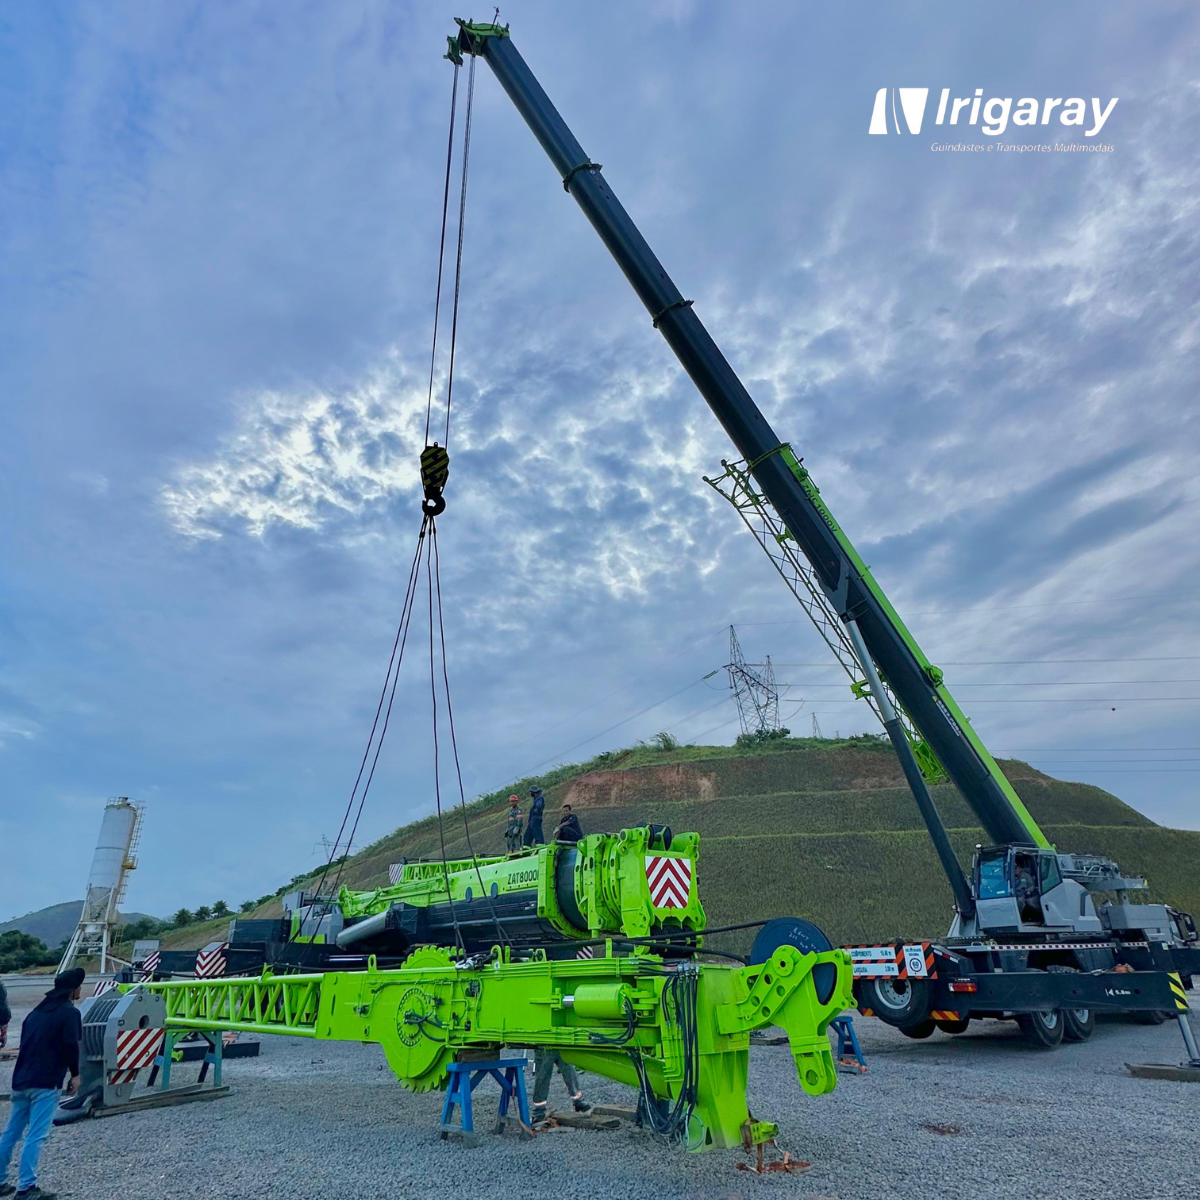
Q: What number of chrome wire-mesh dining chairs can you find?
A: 0